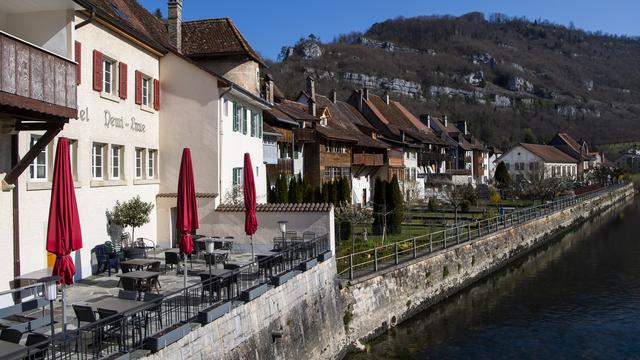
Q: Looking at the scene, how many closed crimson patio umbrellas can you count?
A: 3